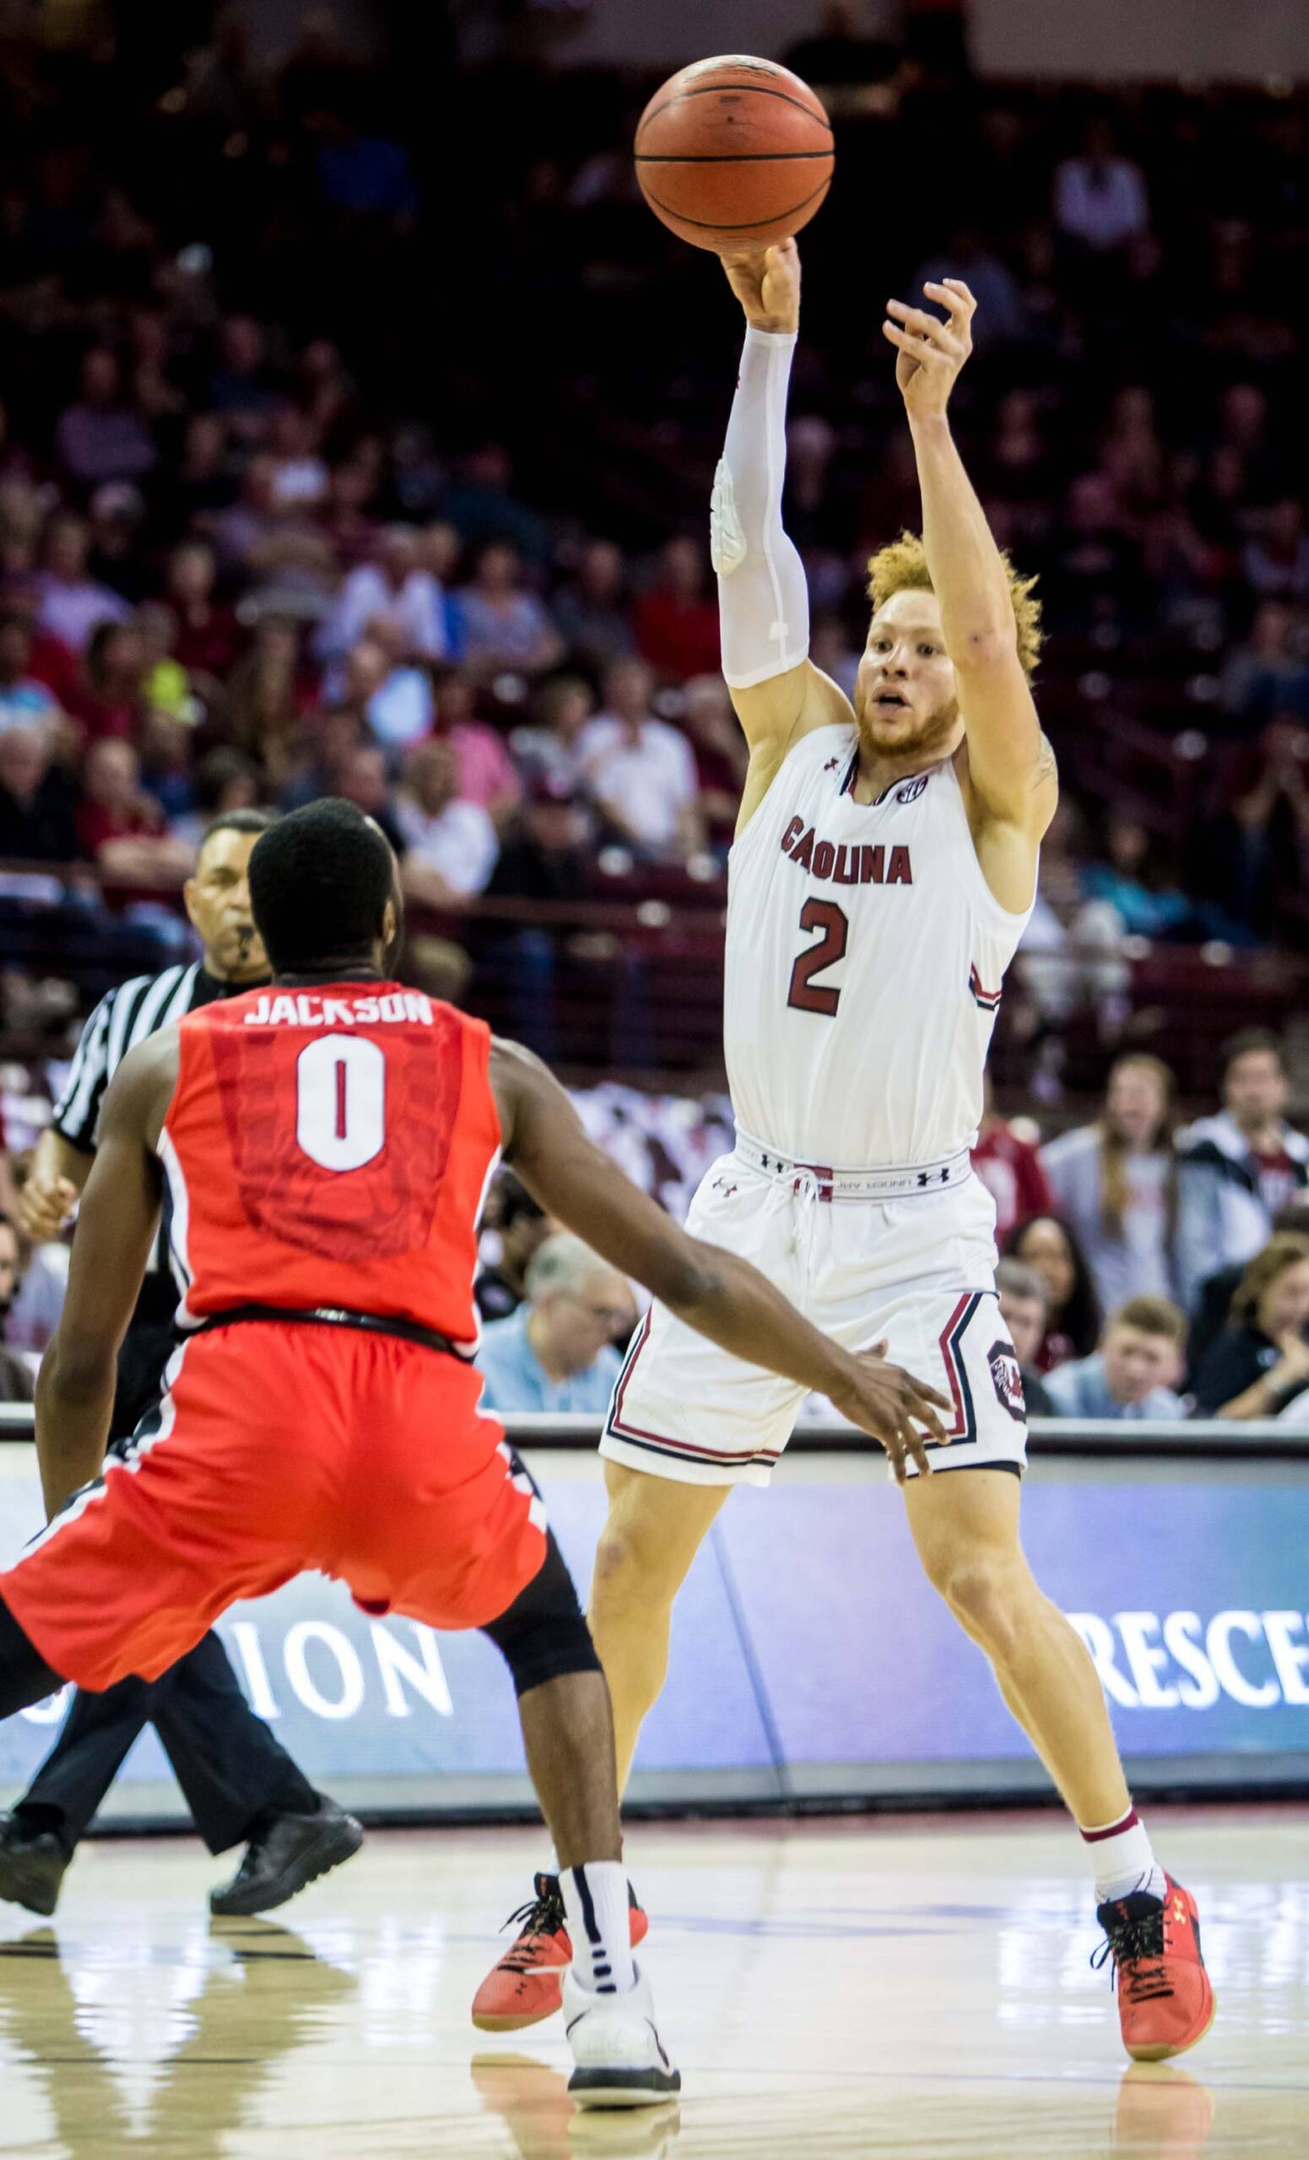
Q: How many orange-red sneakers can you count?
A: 2